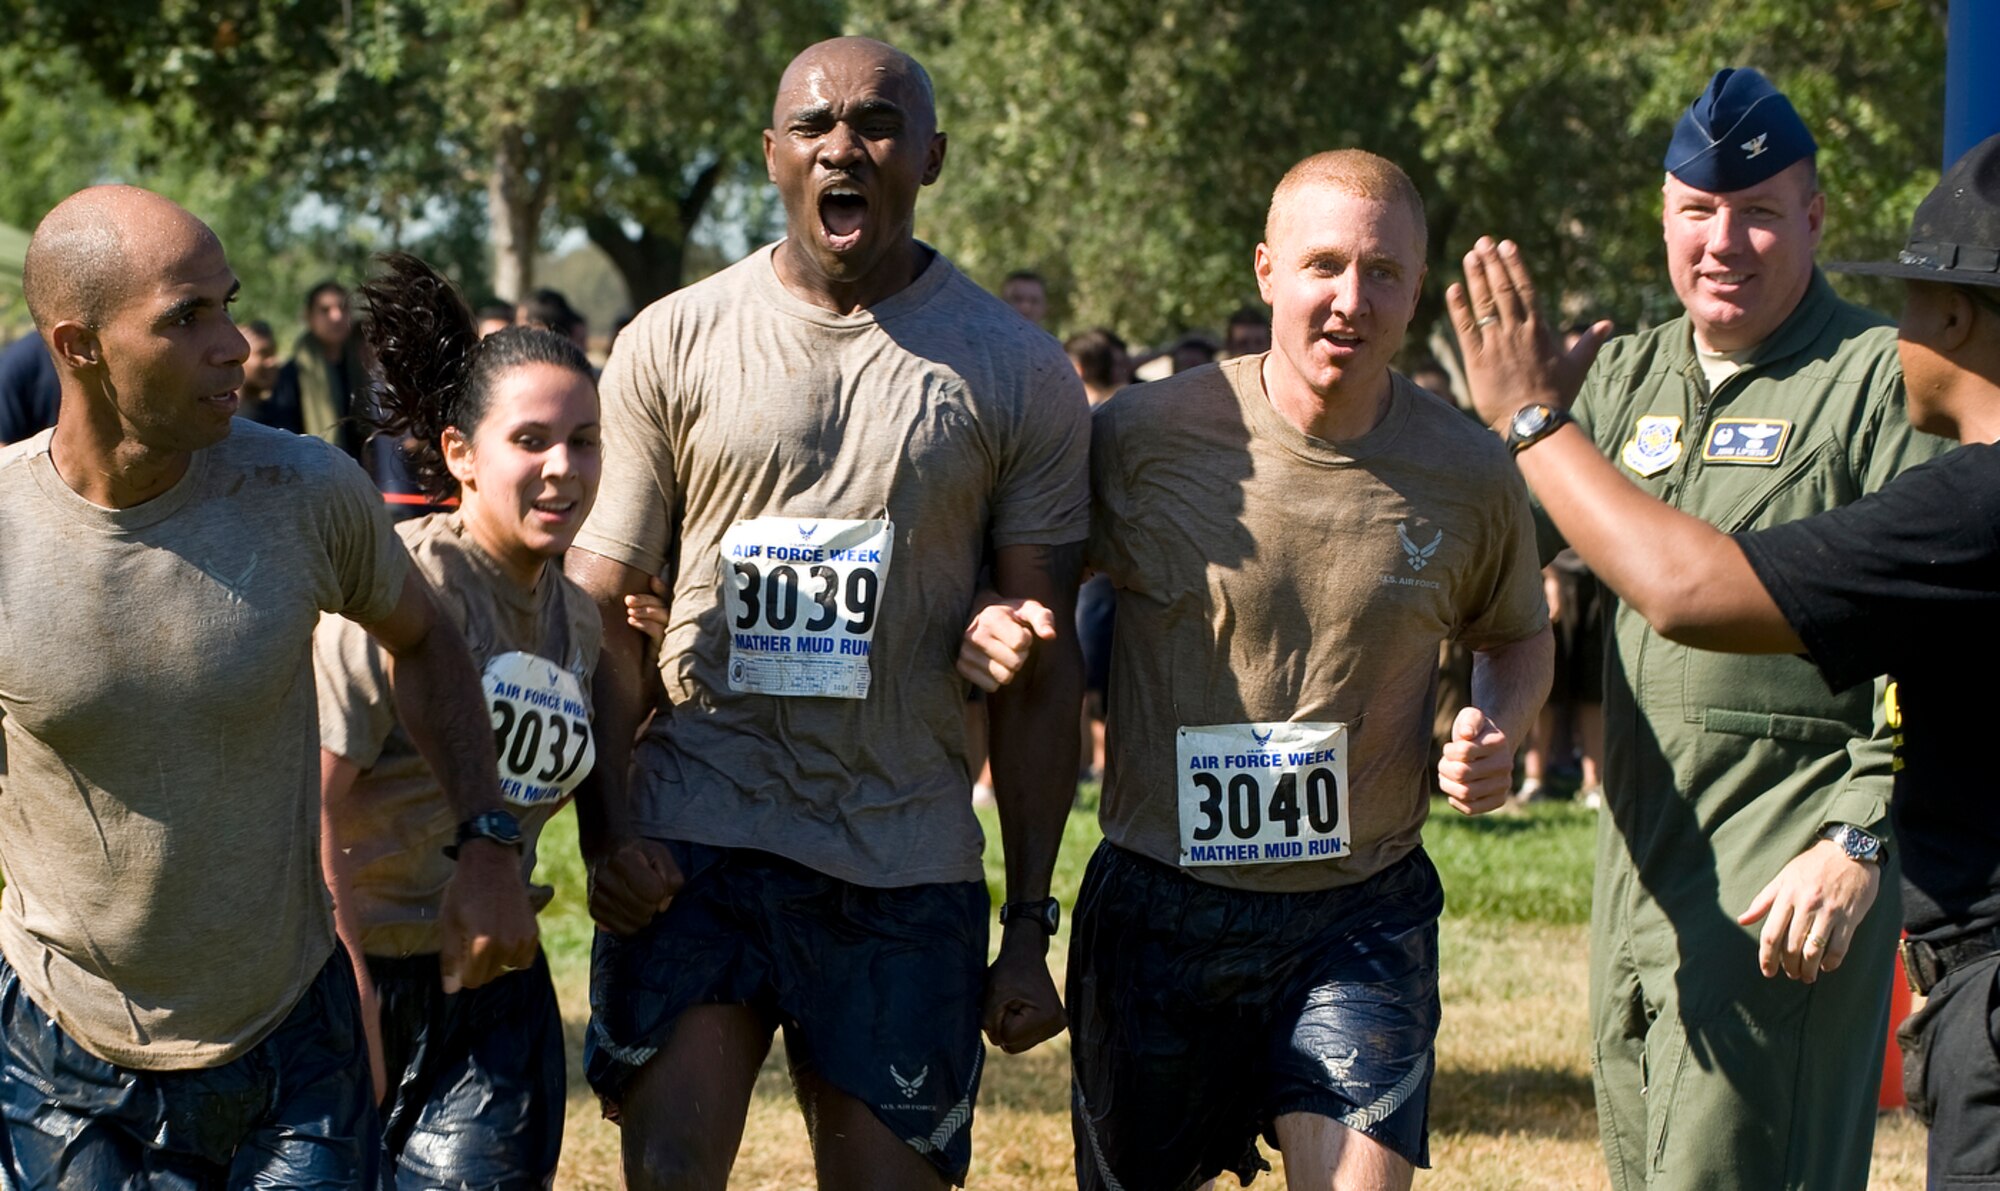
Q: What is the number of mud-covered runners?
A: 4